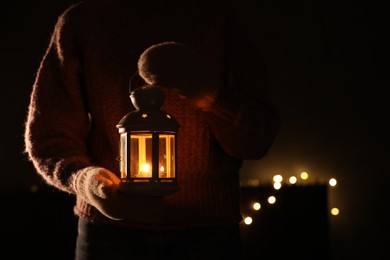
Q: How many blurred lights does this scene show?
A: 9